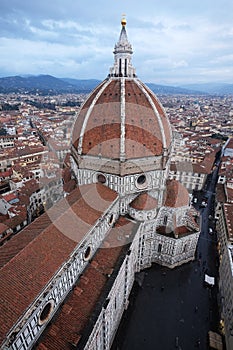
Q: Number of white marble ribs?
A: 5